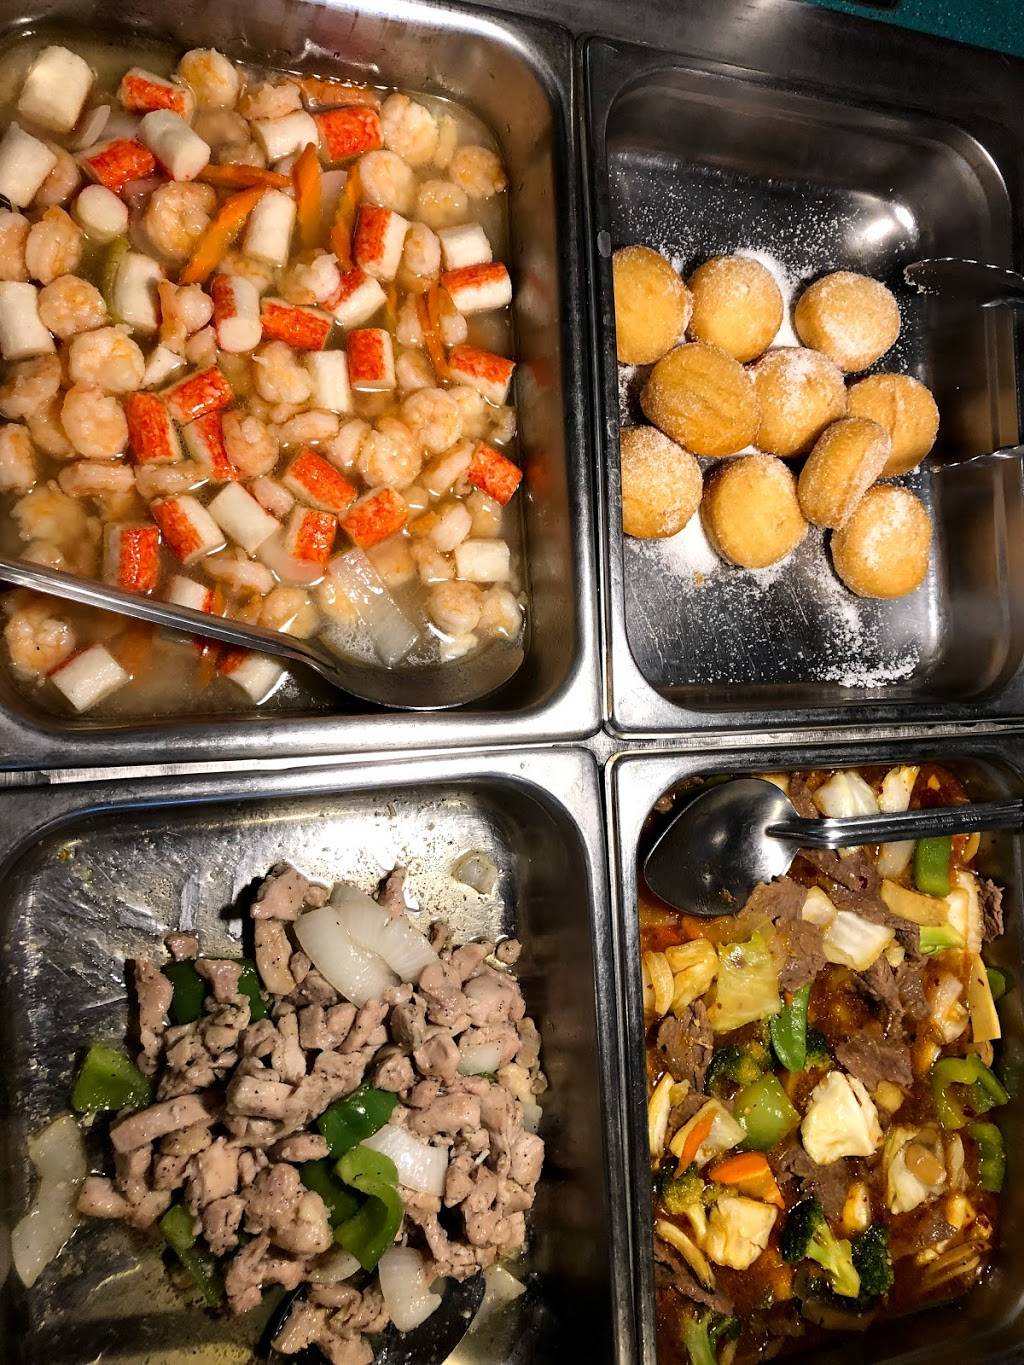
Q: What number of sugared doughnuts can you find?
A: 10